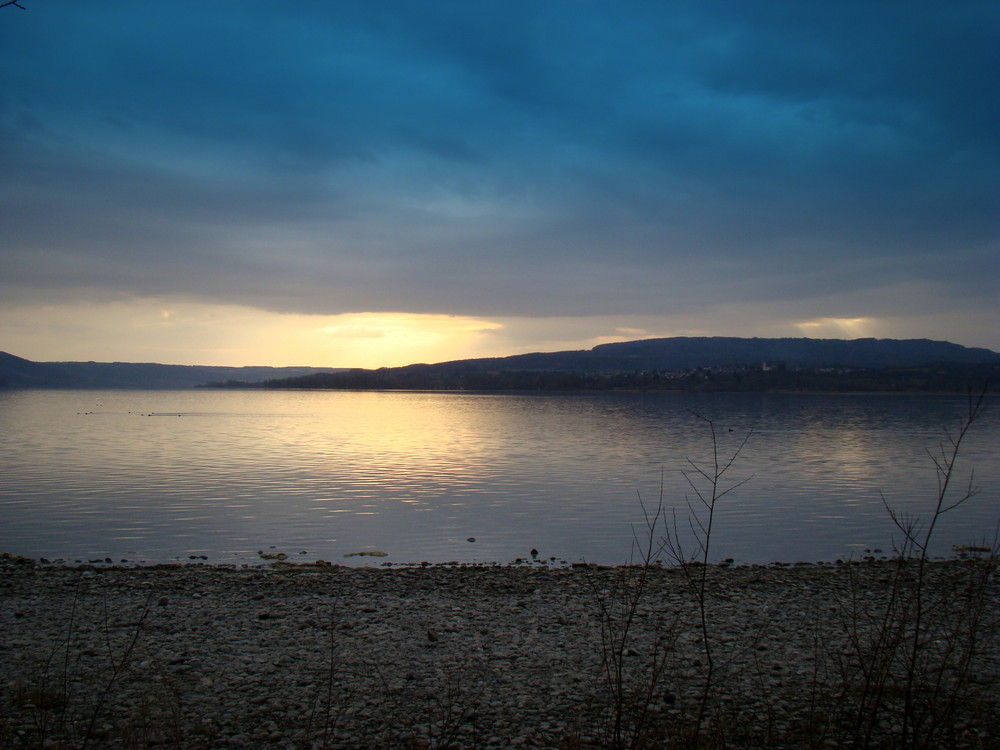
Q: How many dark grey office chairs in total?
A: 0